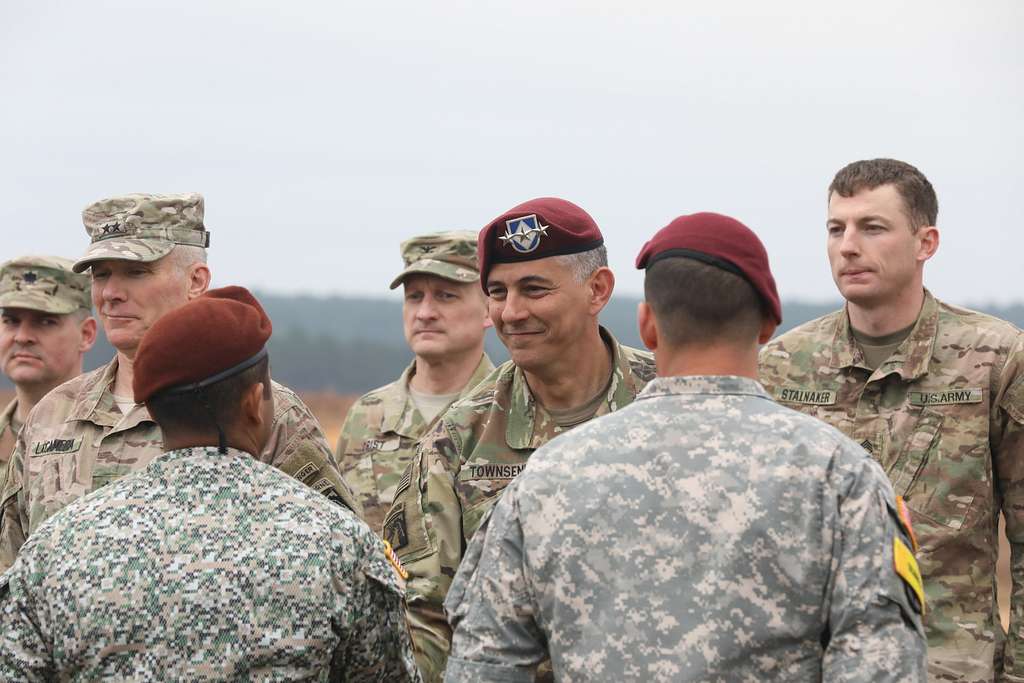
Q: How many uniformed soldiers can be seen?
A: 7